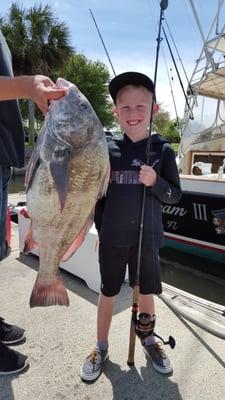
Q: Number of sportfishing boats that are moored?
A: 1